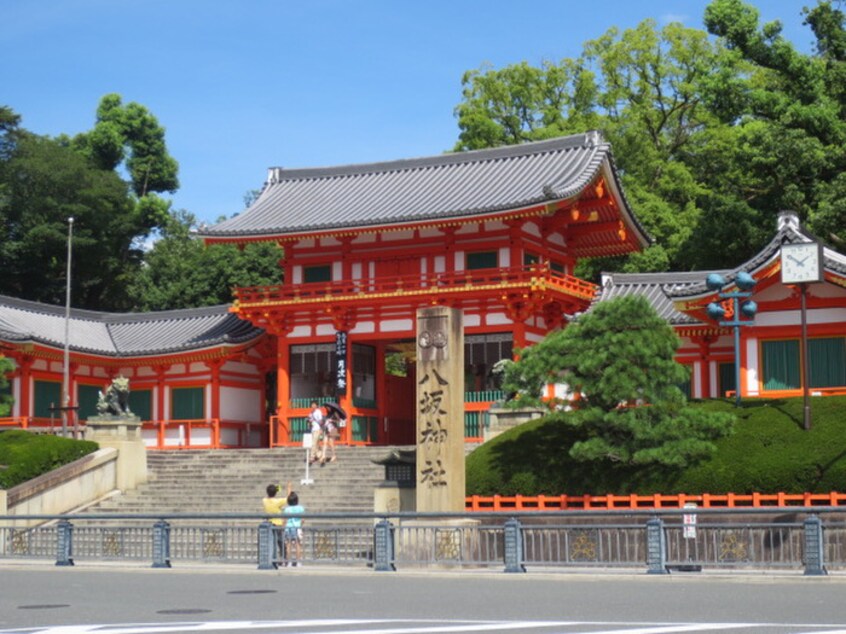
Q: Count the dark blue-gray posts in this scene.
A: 7